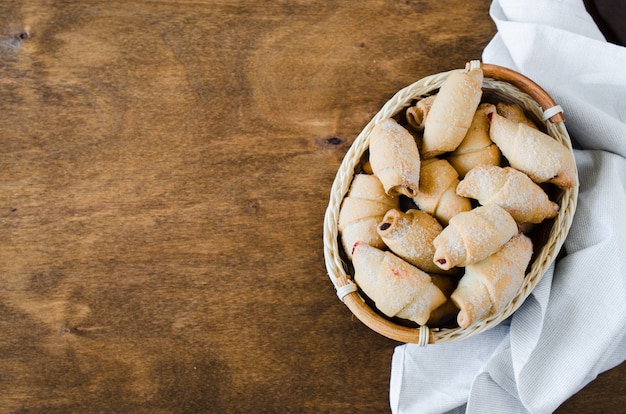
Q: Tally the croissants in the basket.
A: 13